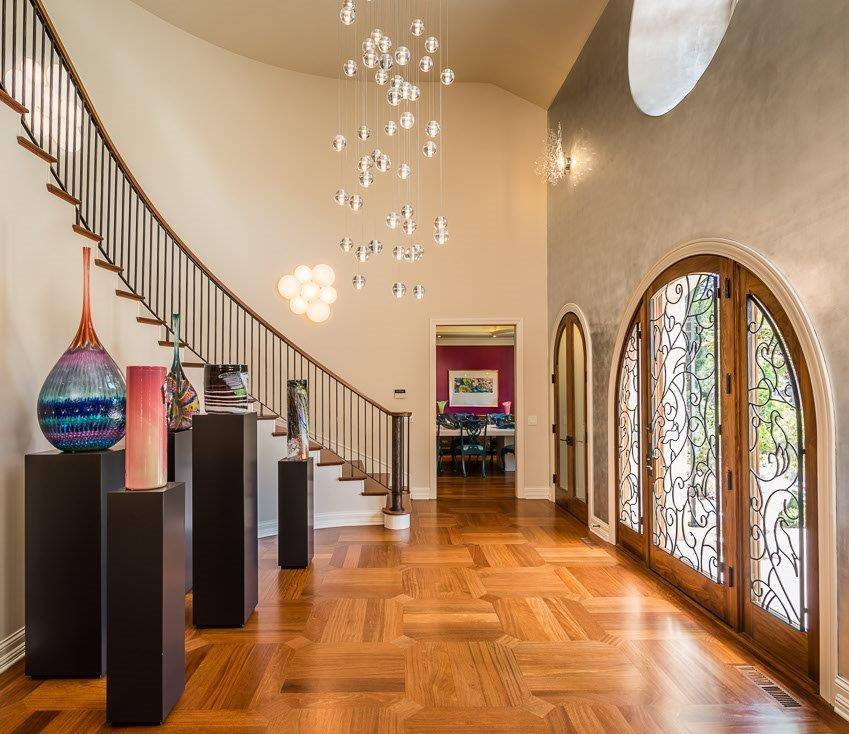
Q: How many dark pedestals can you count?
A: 5